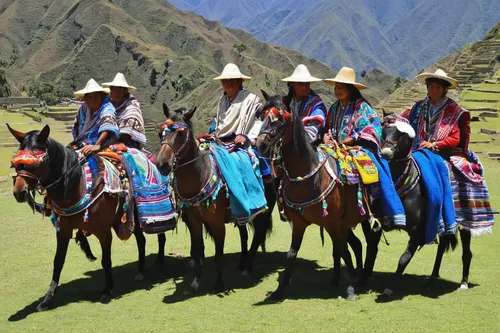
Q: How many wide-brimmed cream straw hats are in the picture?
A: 6